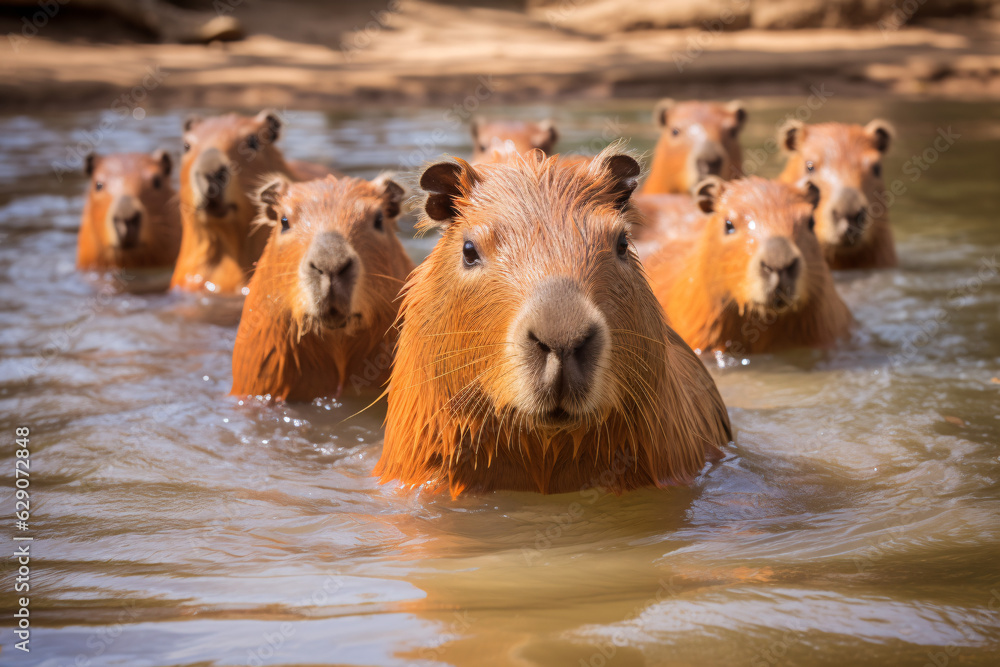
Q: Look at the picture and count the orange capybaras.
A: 8